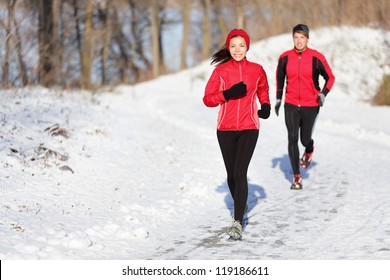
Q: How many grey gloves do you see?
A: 2